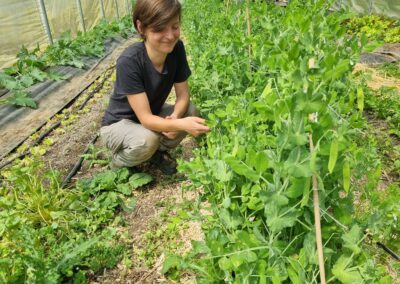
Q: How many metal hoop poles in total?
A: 5